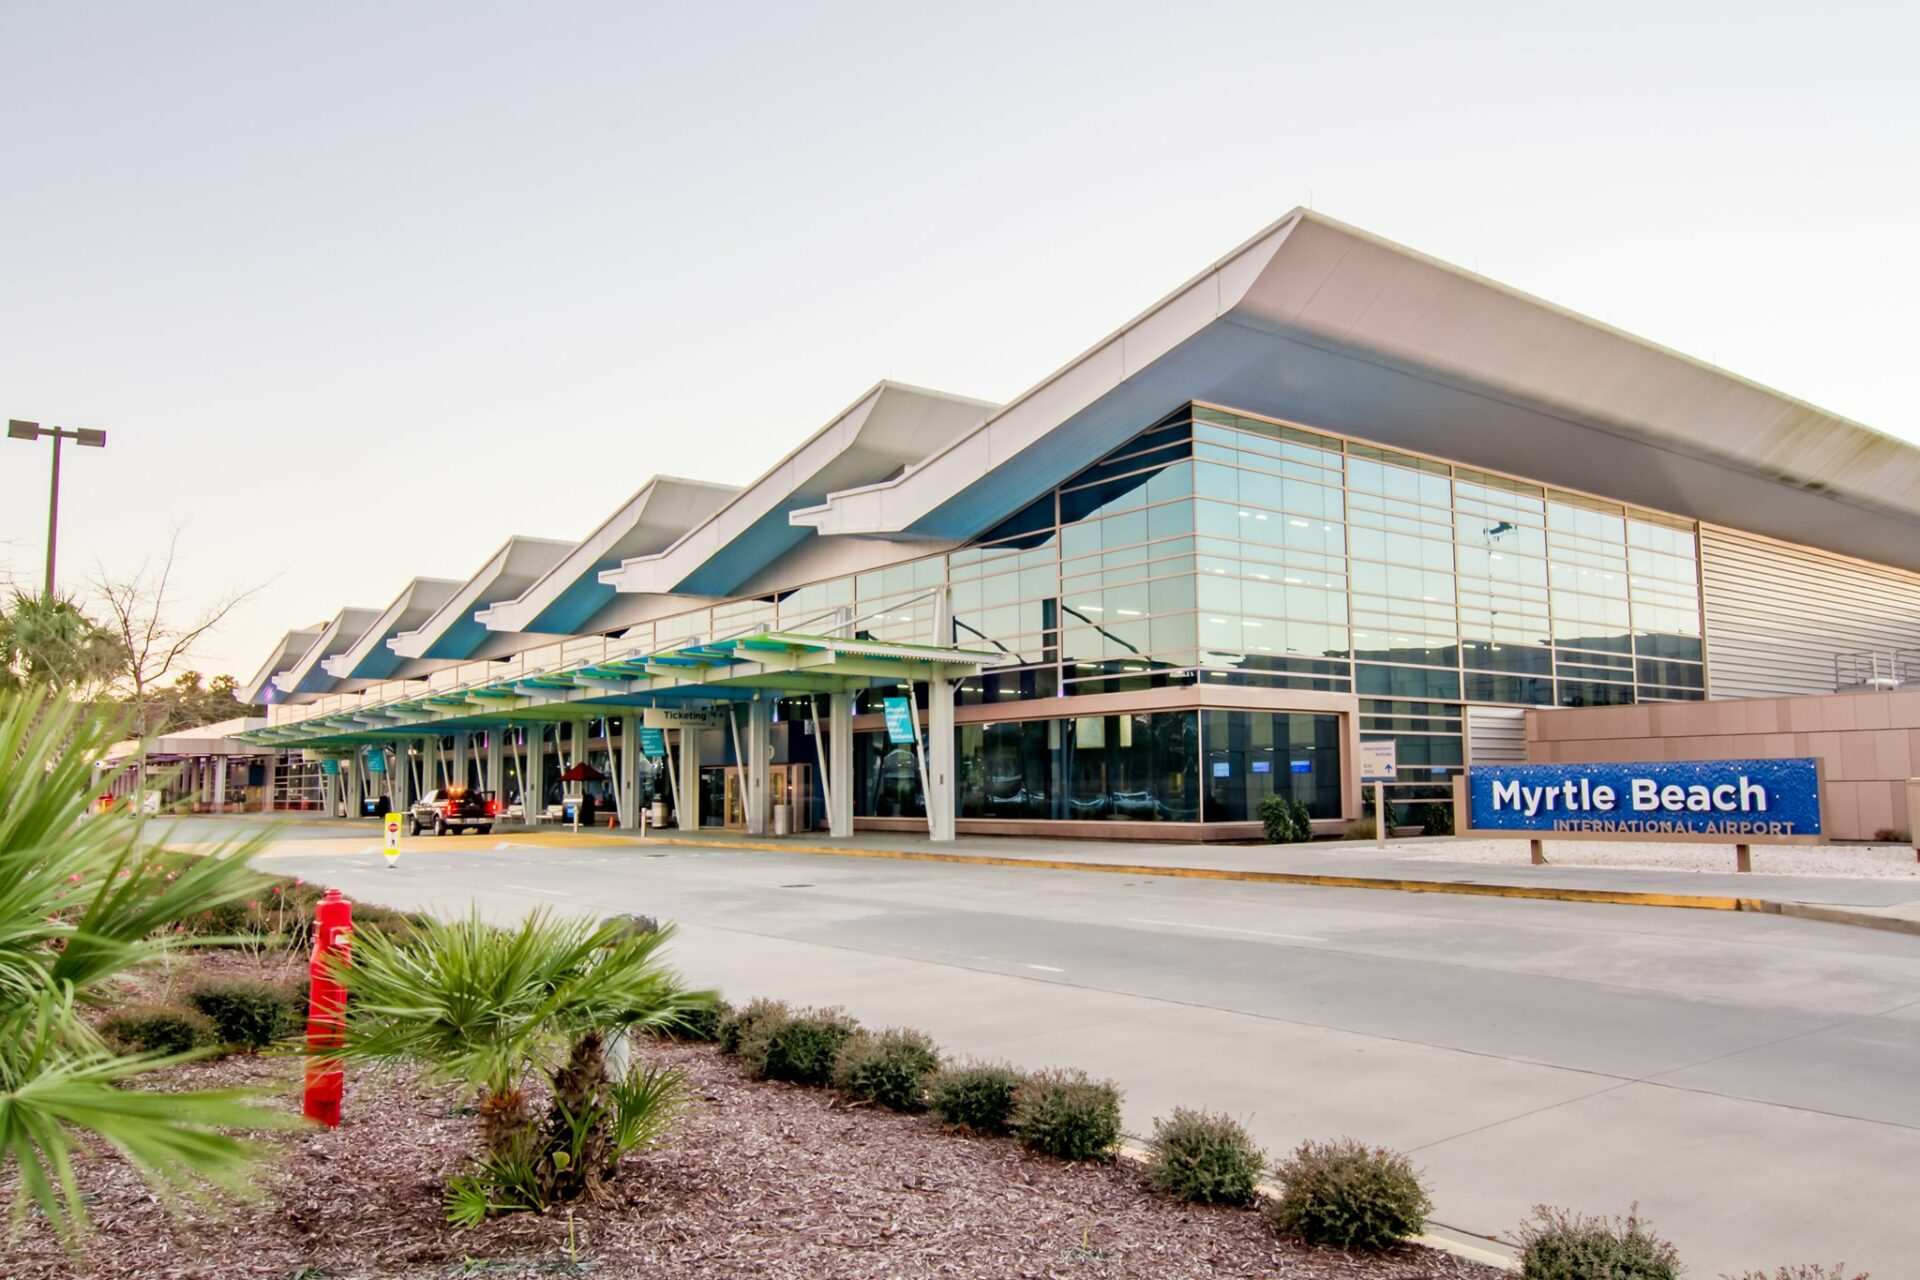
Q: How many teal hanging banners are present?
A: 4